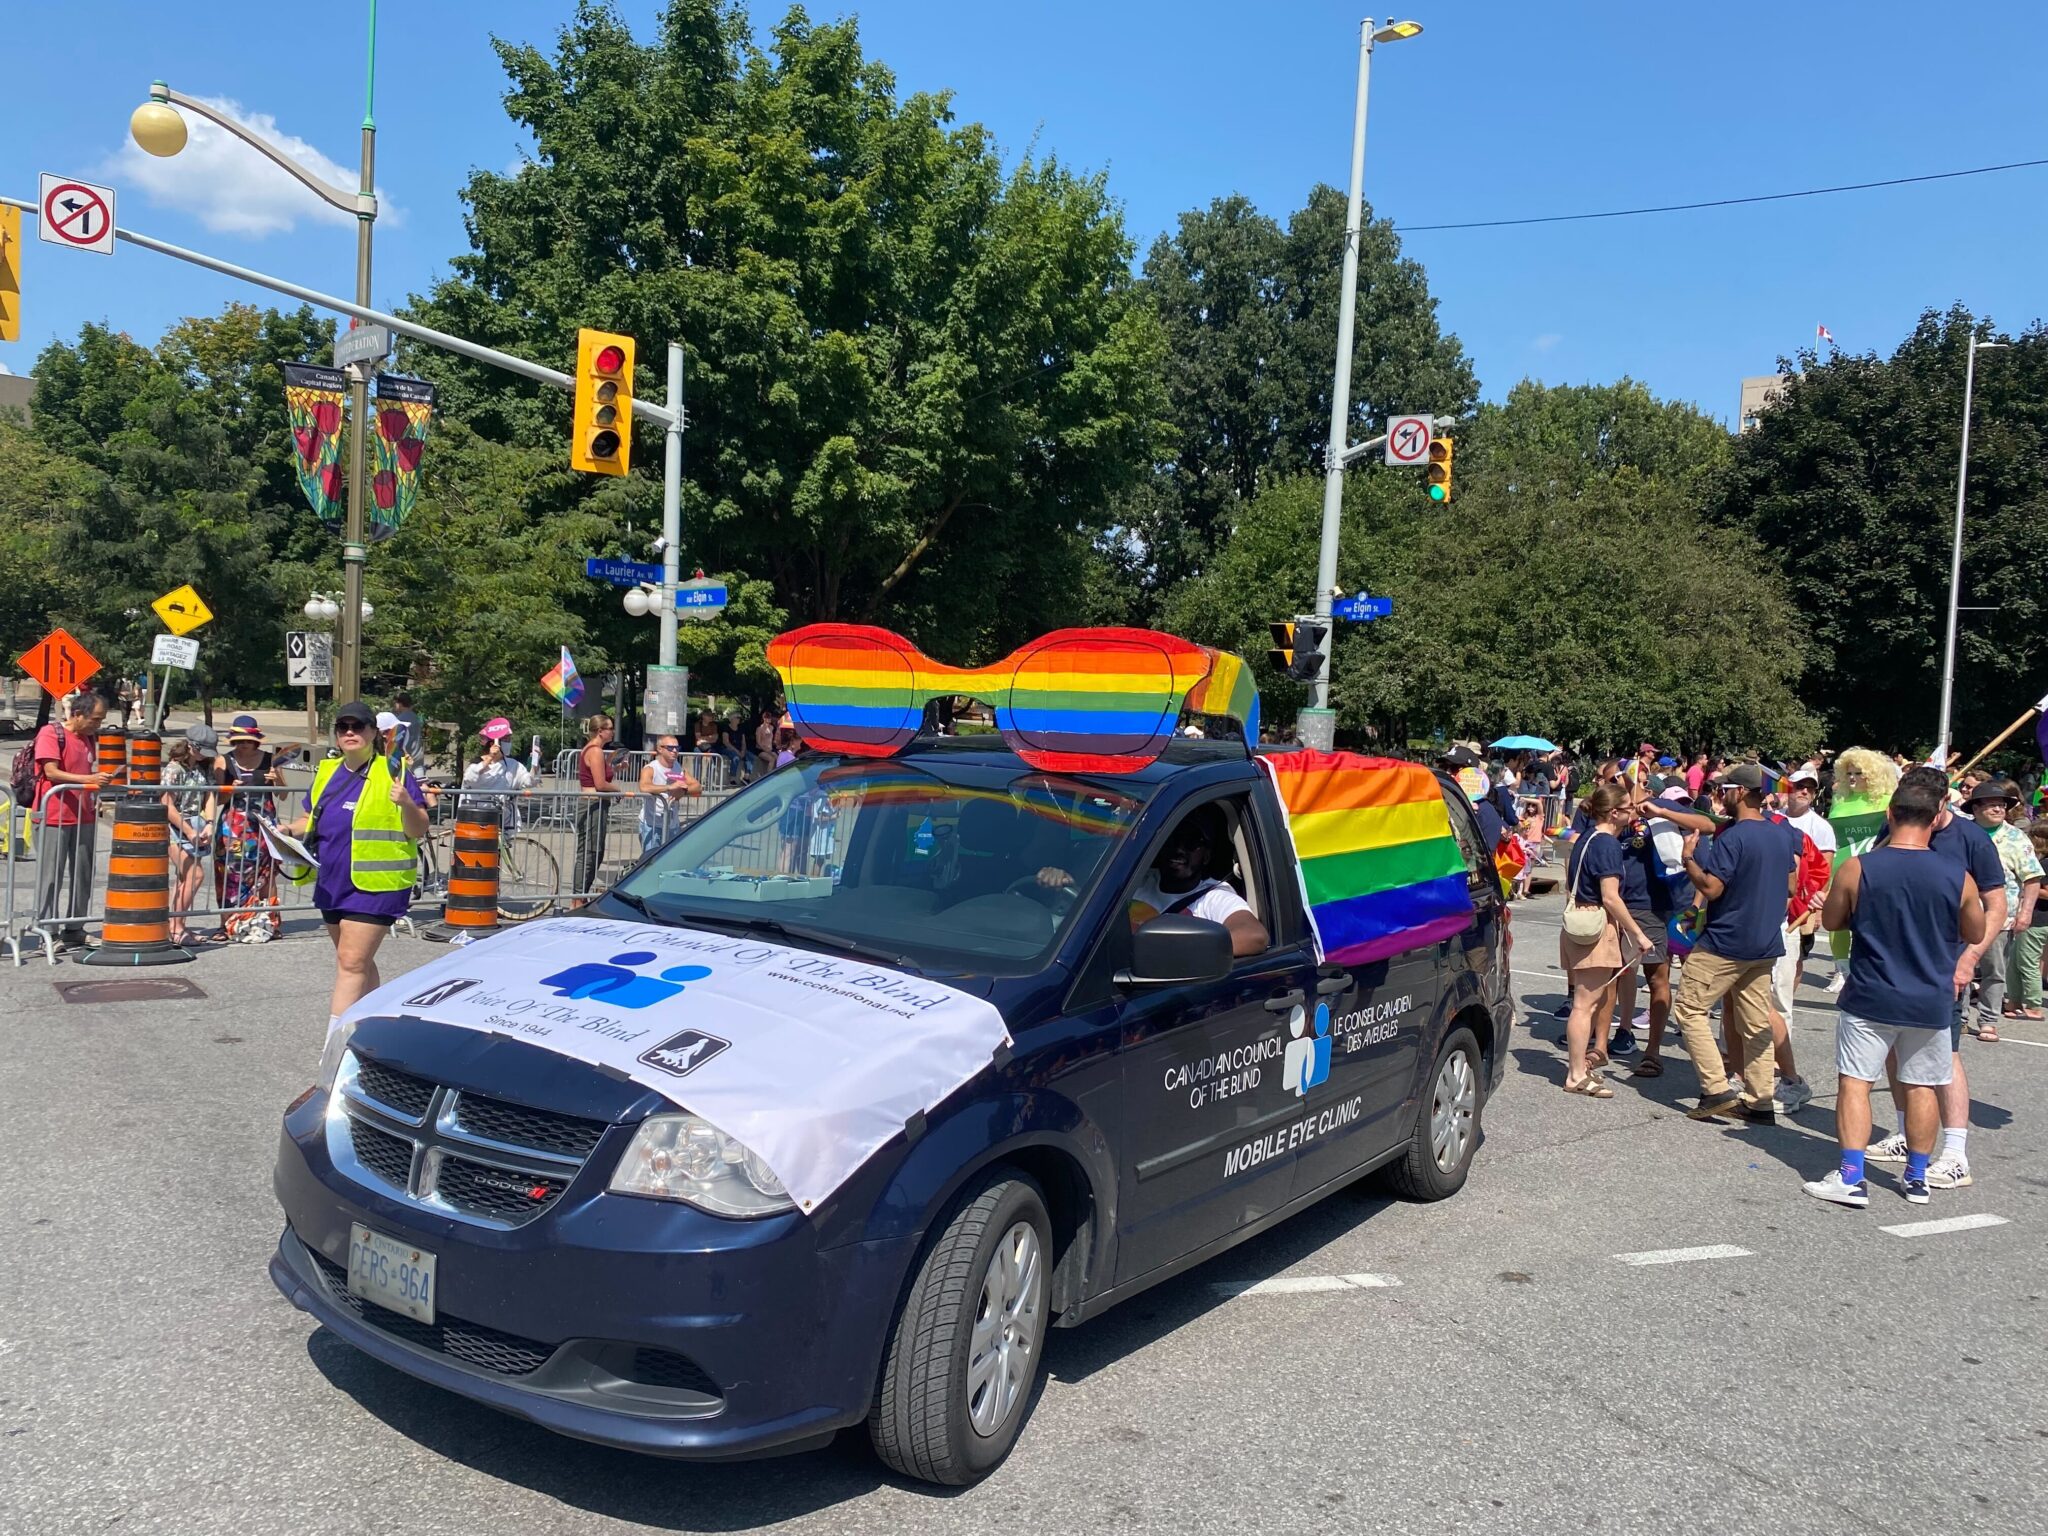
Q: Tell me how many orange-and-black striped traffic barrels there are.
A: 4